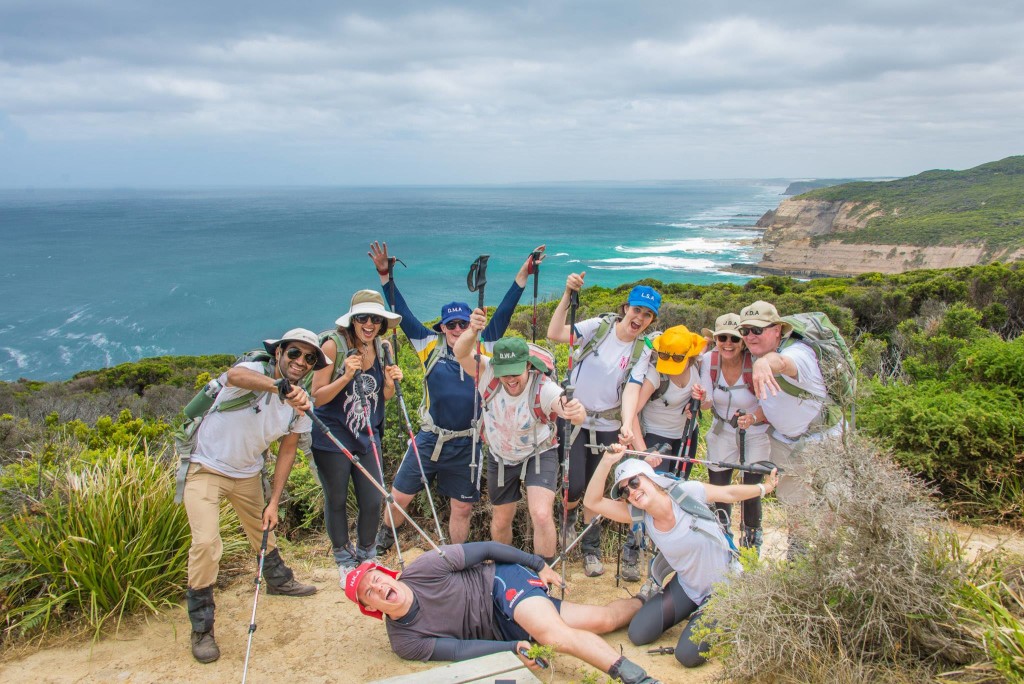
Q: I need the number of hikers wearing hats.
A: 10